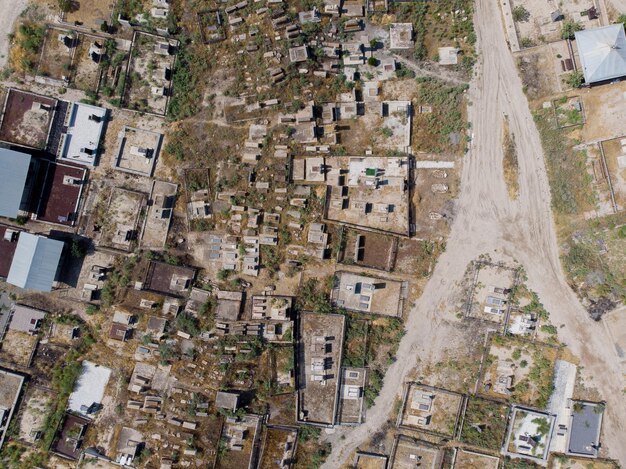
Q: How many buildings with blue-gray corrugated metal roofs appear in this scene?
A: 3